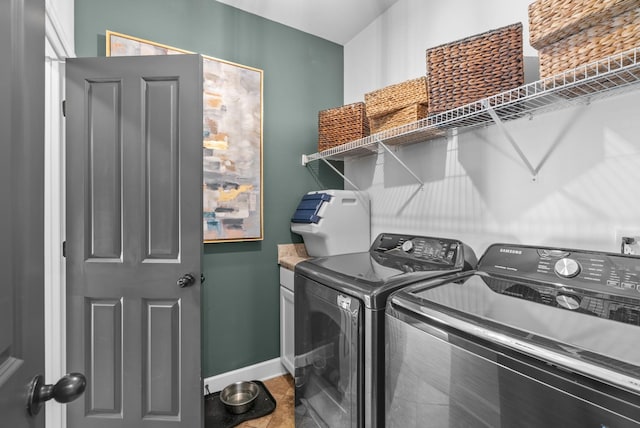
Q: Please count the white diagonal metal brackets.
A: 3